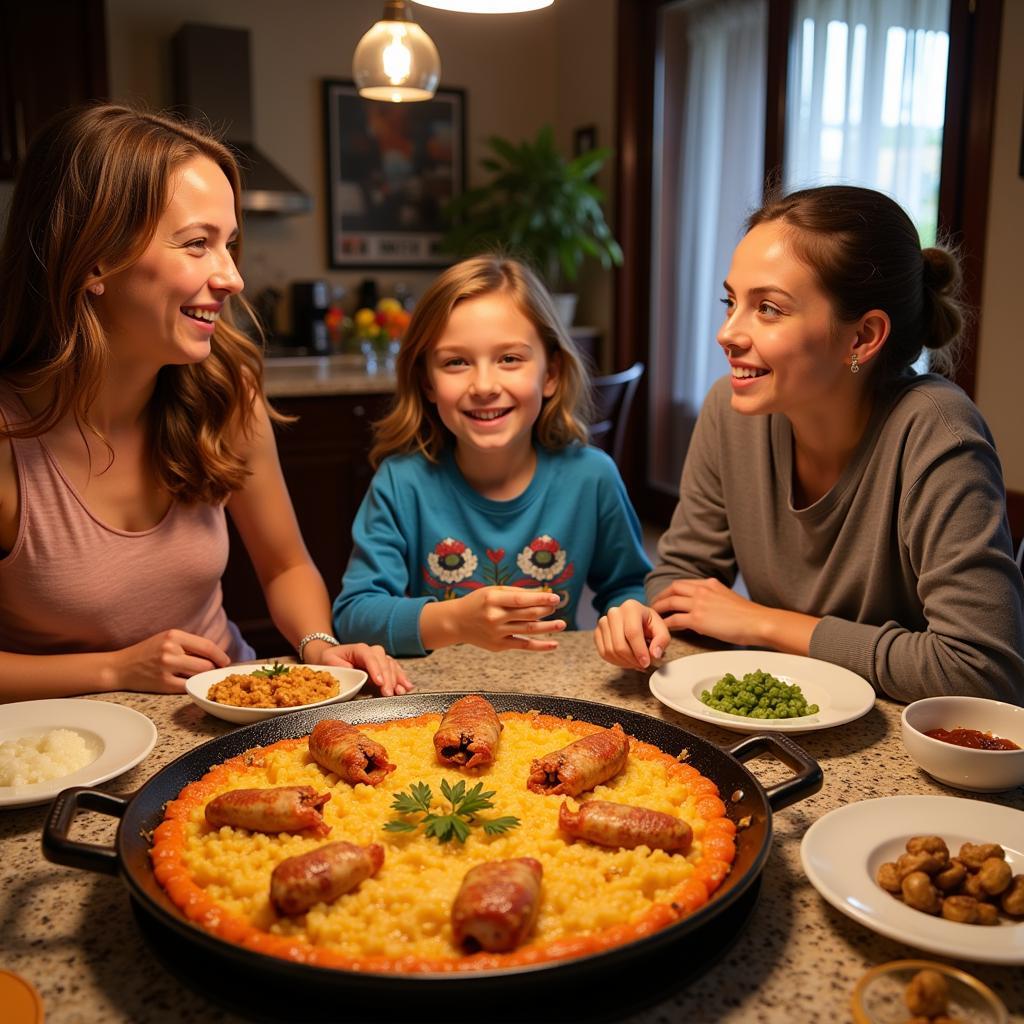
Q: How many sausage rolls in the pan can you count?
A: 7